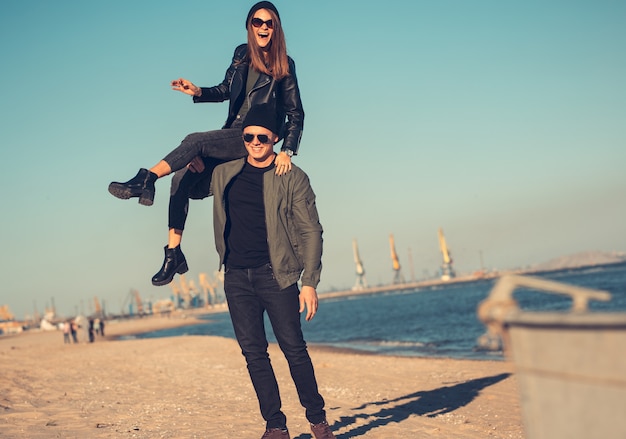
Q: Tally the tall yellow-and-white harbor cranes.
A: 3